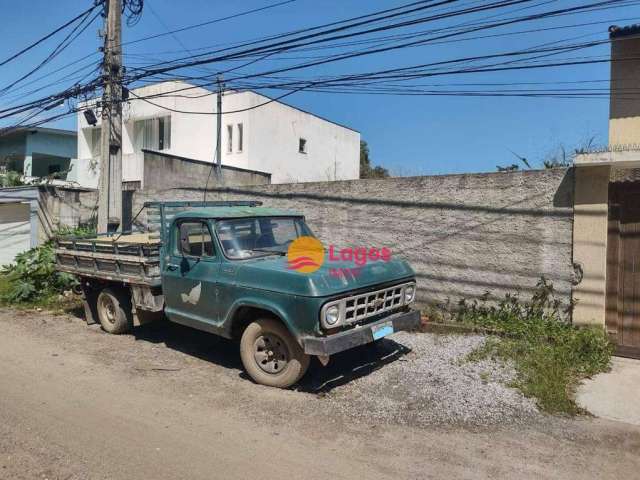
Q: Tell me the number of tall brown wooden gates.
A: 1